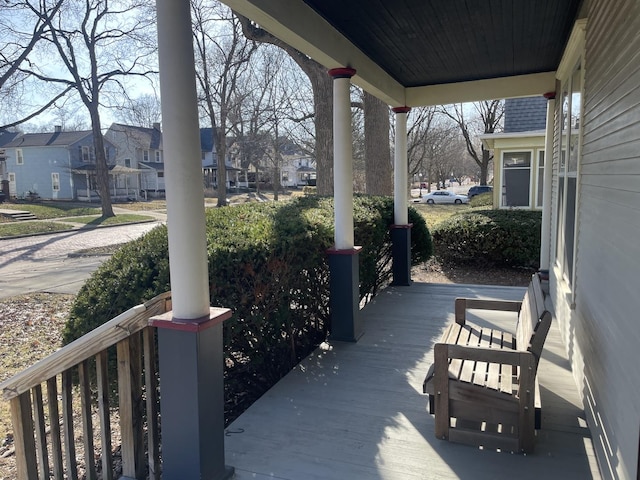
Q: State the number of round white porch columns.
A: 4